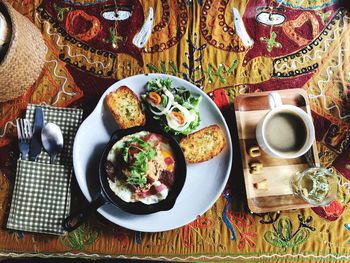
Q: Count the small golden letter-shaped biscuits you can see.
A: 3